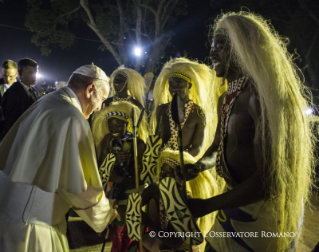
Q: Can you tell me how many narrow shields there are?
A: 4